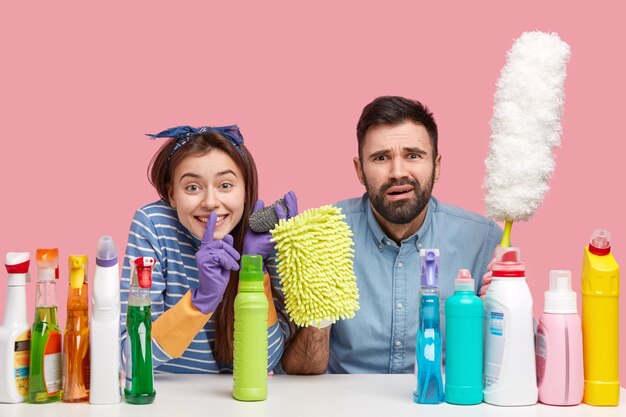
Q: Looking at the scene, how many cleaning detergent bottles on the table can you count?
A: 11